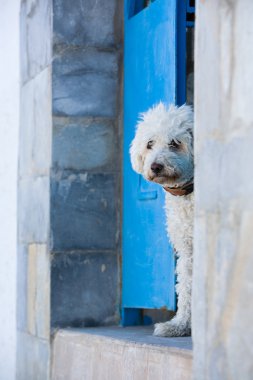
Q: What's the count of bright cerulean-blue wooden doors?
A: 1